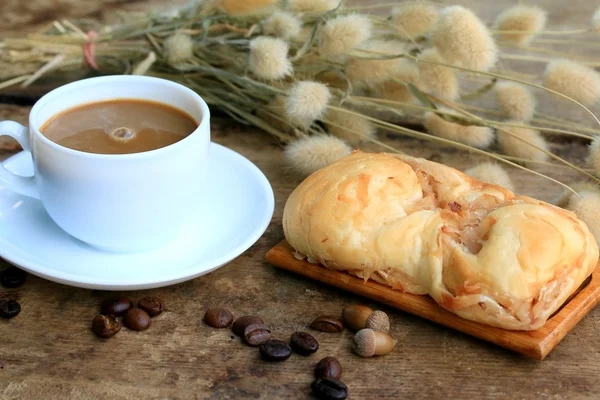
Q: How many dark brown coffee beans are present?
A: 14